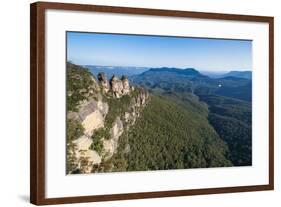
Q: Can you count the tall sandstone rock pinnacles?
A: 3